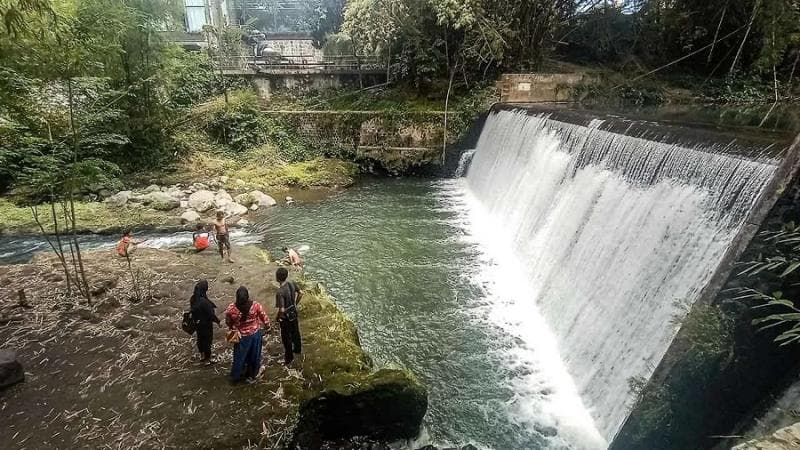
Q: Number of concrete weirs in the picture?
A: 1